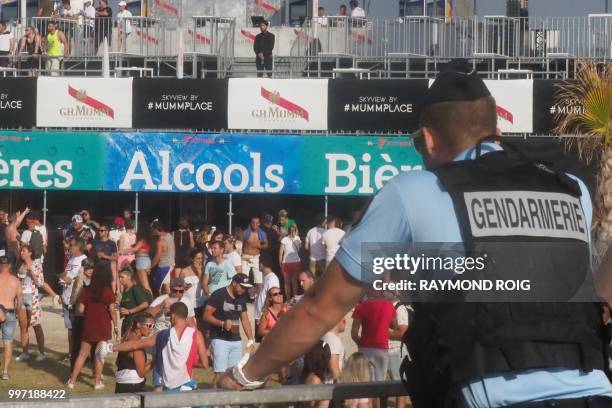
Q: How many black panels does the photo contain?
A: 4